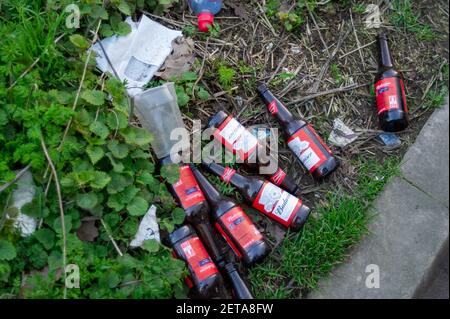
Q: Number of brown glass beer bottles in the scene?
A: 8